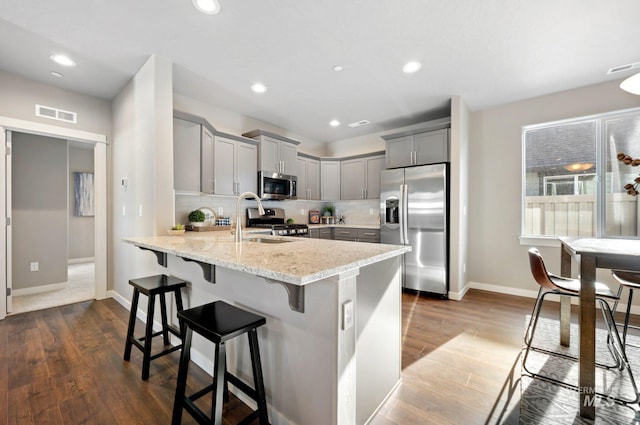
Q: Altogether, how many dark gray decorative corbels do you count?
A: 3